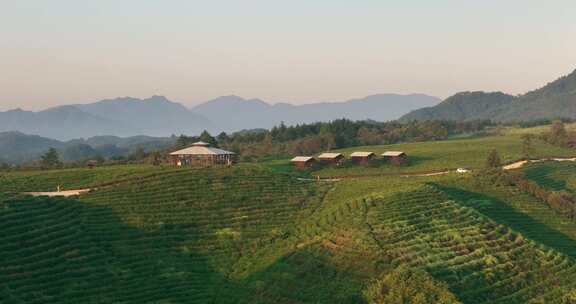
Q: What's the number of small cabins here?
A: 4